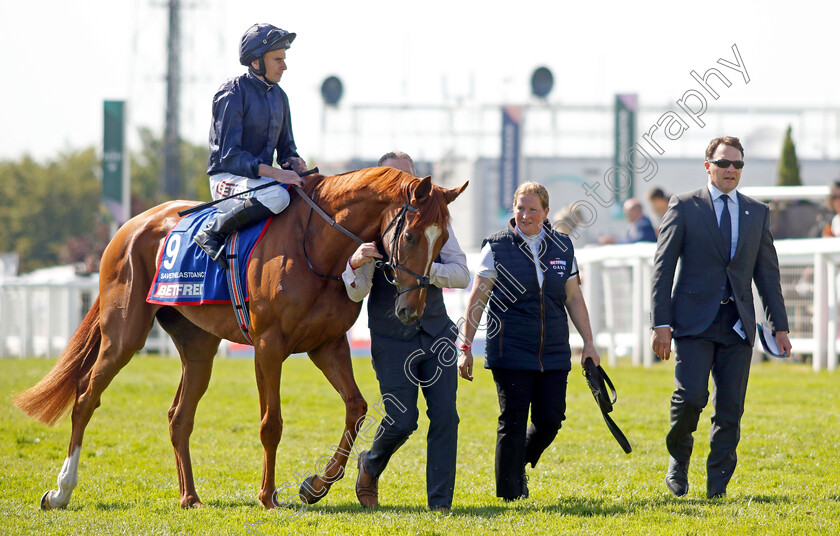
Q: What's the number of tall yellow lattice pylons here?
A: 0